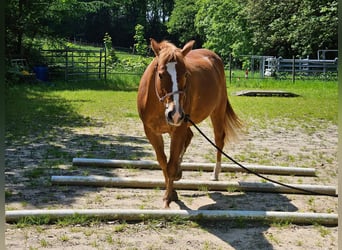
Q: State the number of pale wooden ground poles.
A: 3